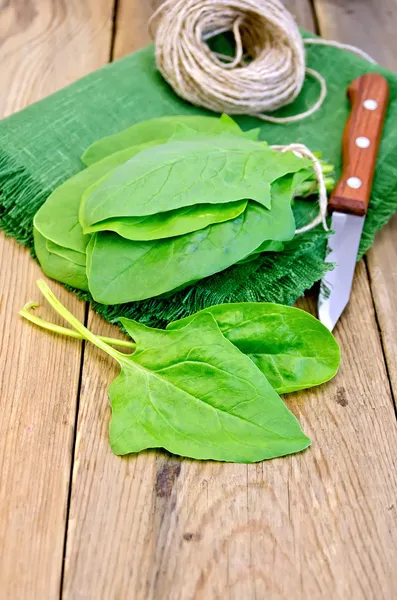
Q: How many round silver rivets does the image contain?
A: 3